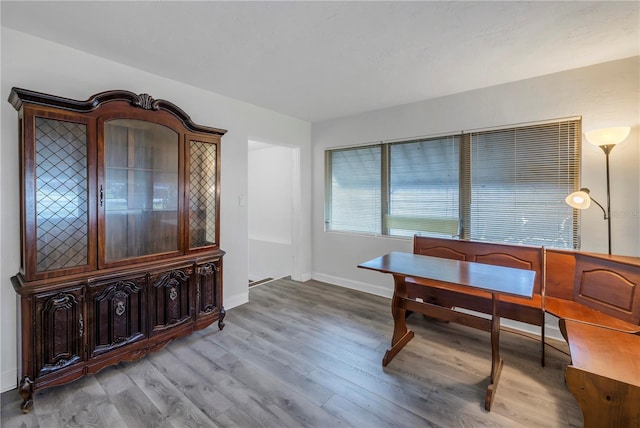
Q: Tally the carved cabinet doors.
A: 4